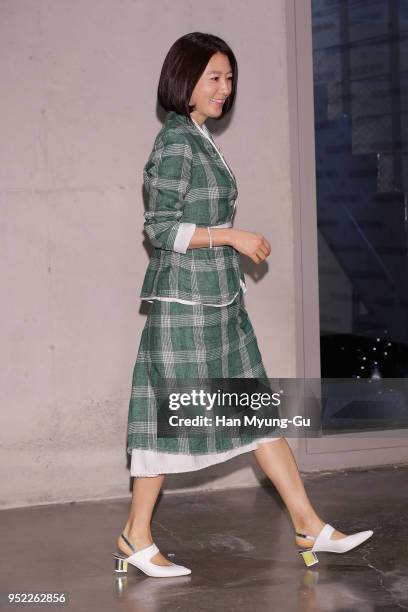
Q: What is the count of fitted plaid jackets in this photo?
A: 1